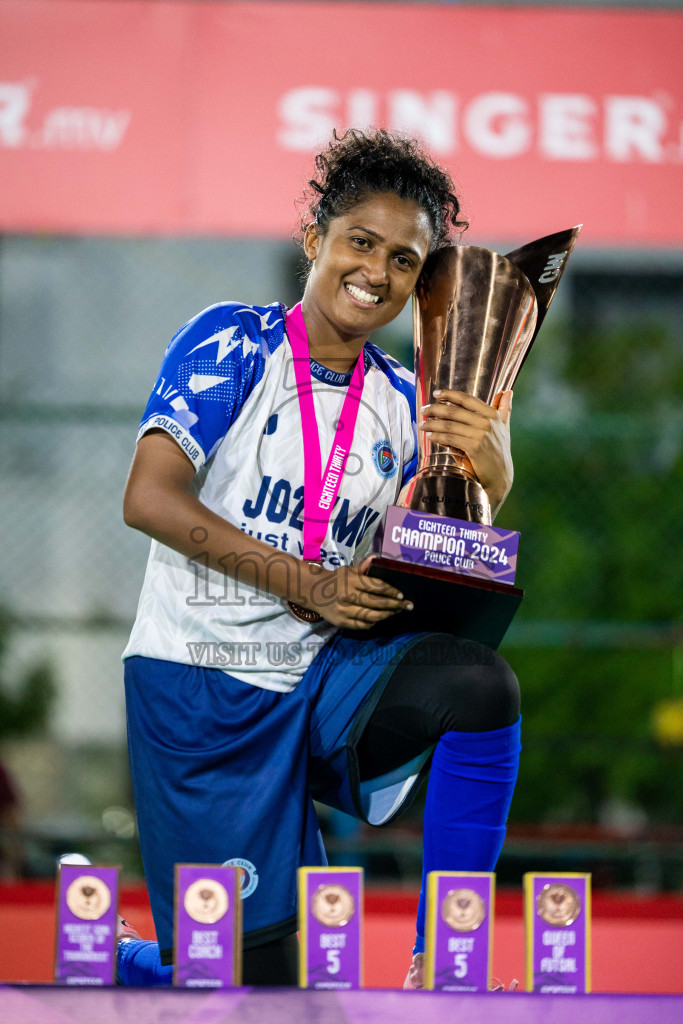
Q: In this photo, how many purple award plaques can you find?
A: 5